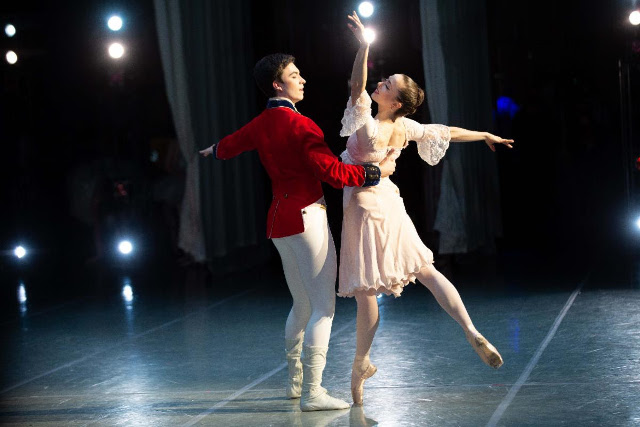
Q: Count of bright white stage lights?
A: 10